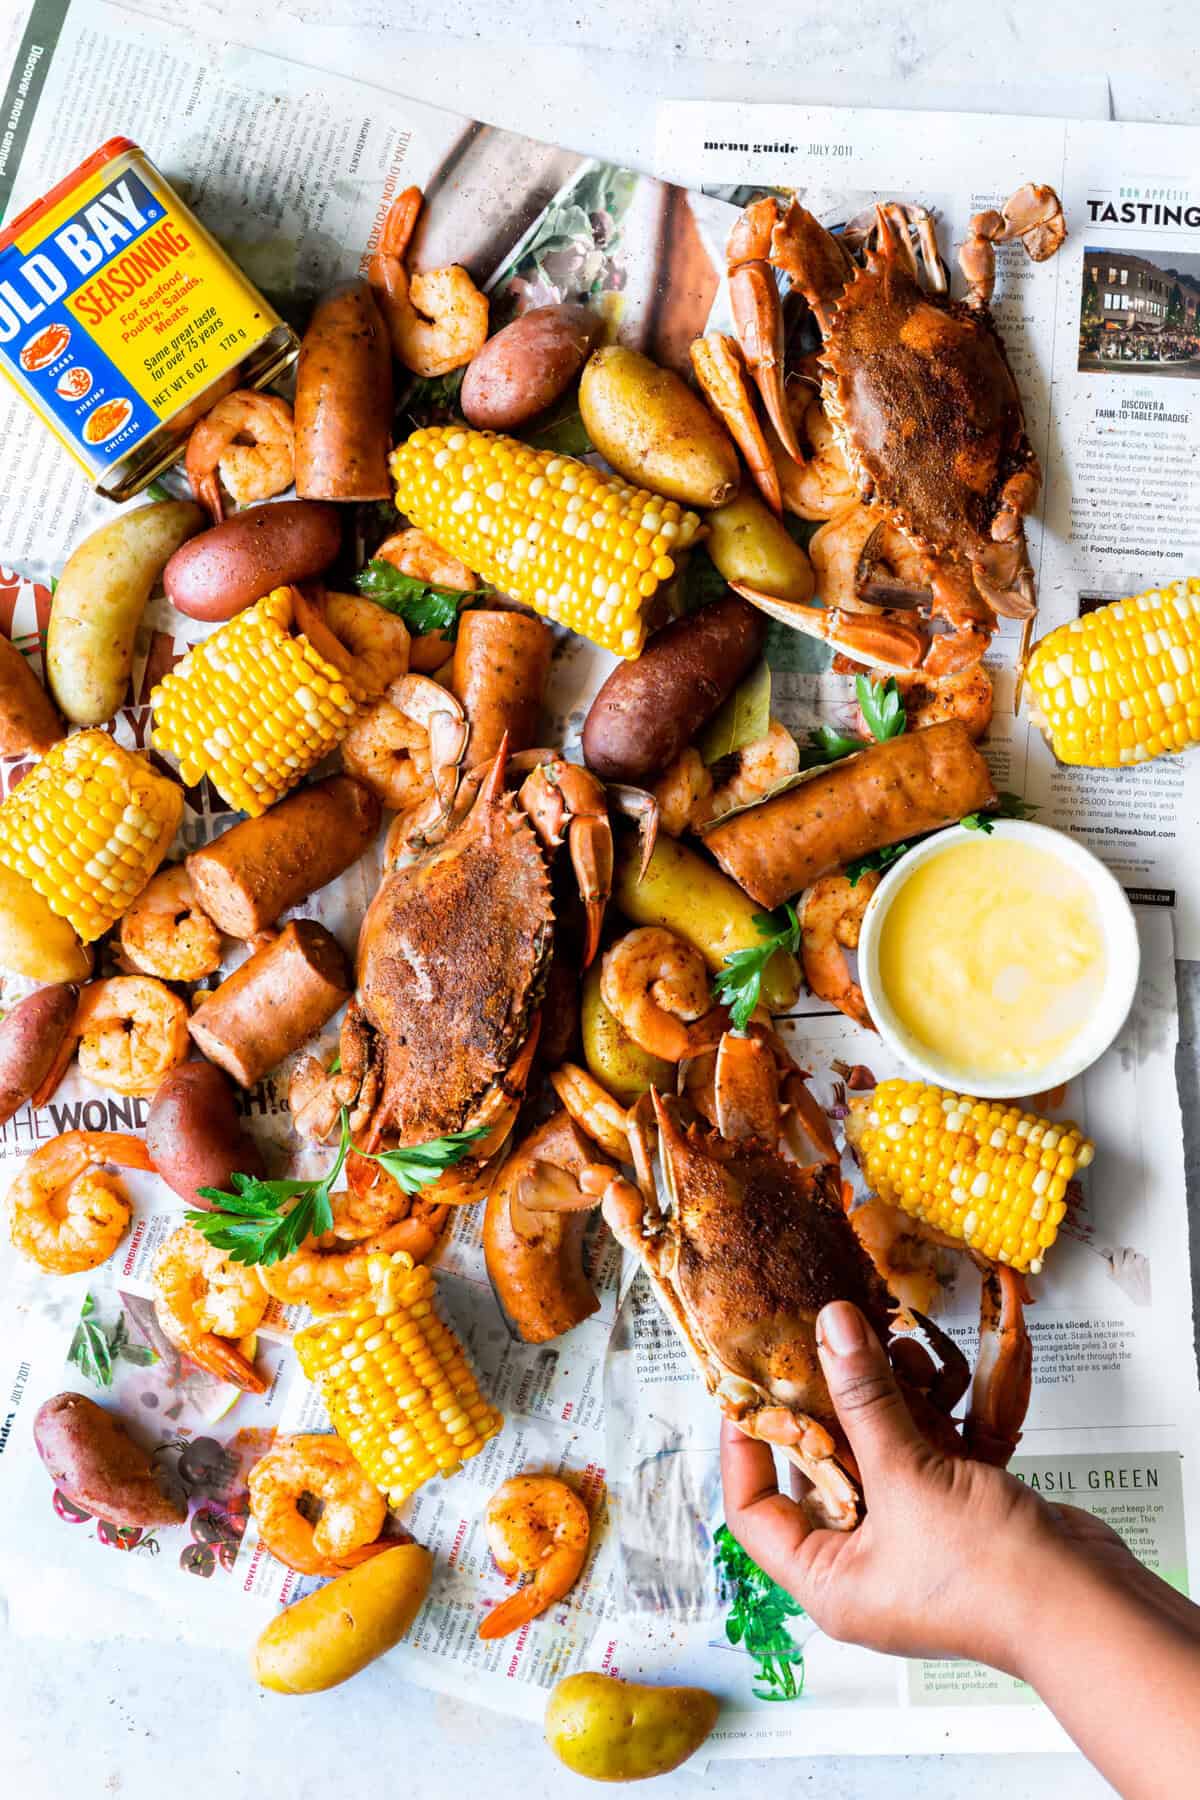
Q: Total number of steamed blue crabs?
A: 3